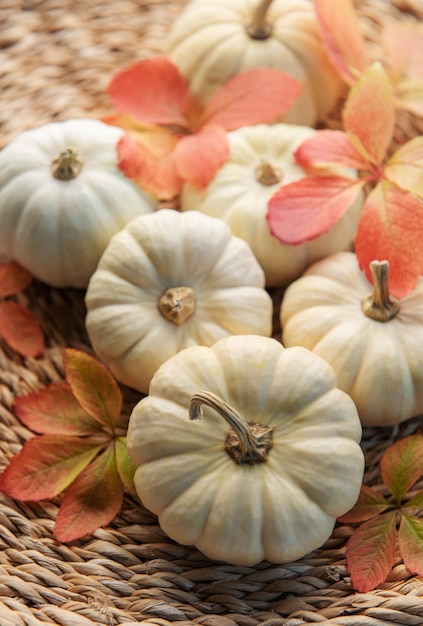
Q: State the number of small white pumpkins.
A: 6